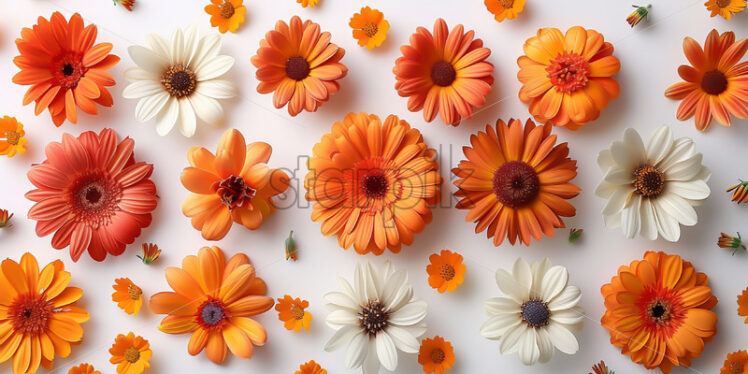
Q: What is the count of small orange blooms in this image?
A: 15